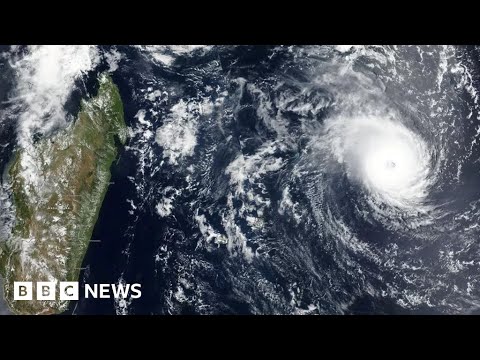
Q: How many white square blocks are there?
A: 3